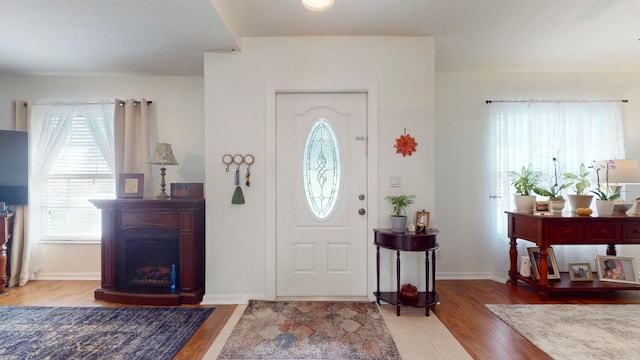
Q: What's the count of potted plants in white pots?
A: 4